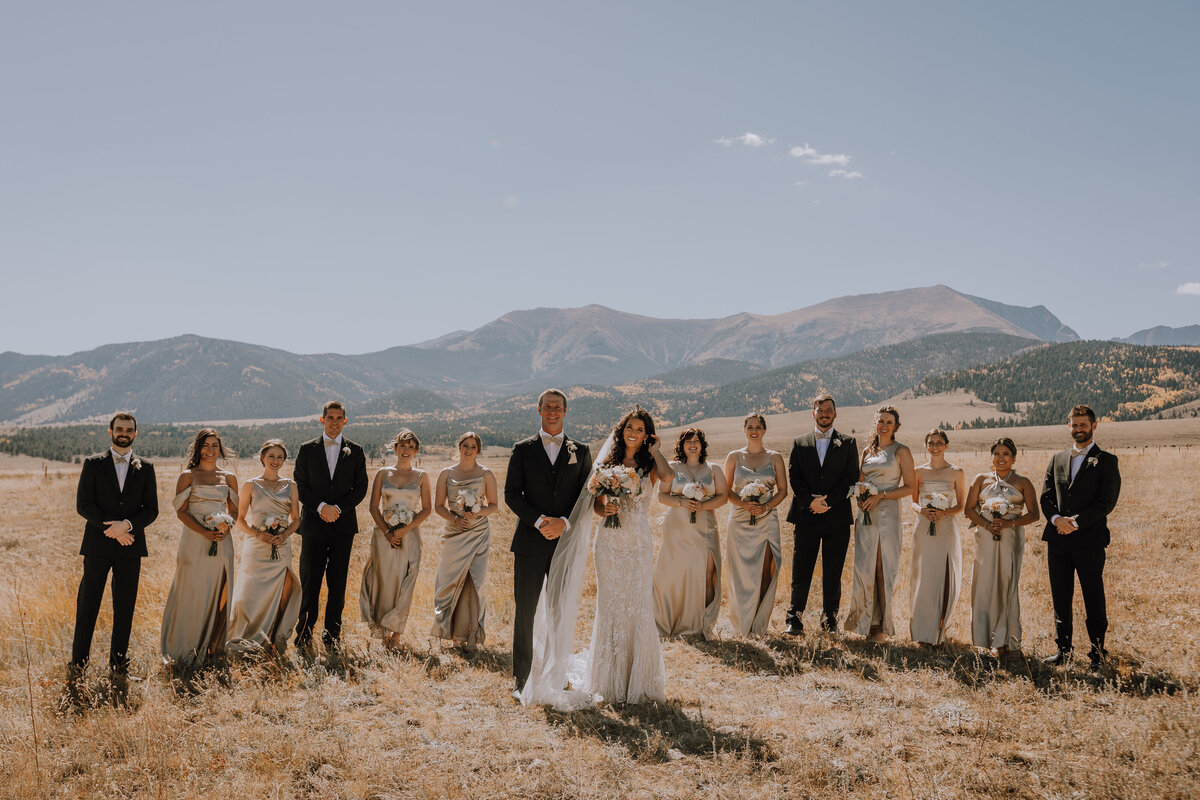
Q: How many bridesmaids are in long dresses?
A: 9